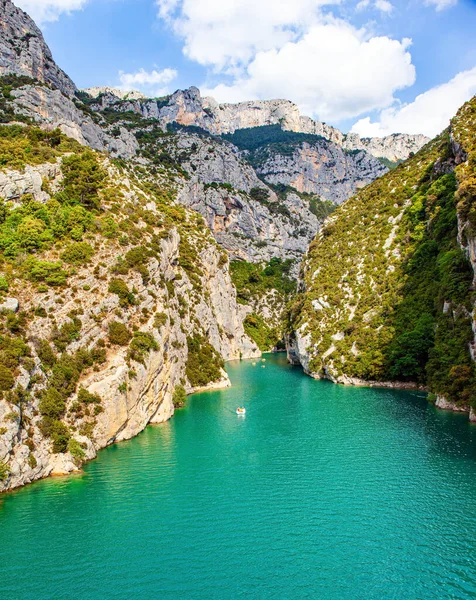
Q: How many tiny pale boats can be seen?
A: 4